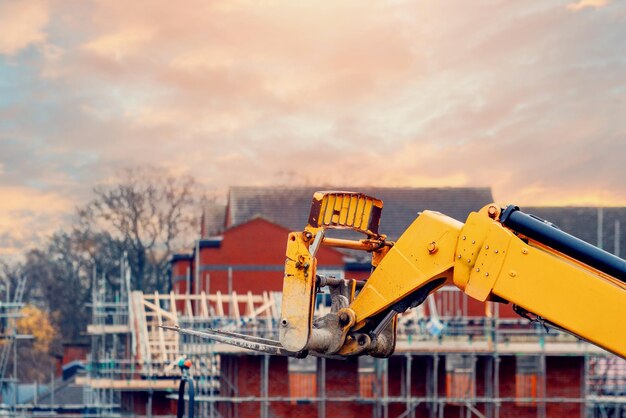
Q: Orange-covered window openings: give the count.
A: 4